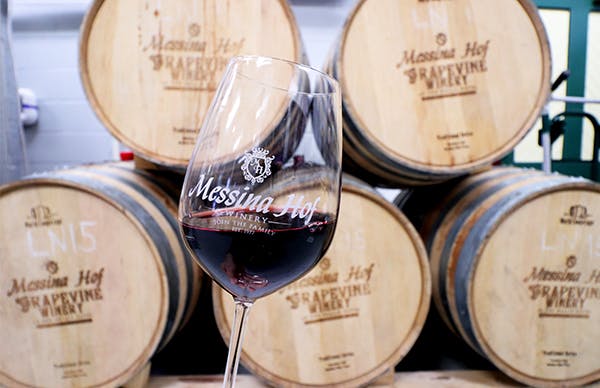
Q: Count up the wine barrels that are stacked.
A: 5